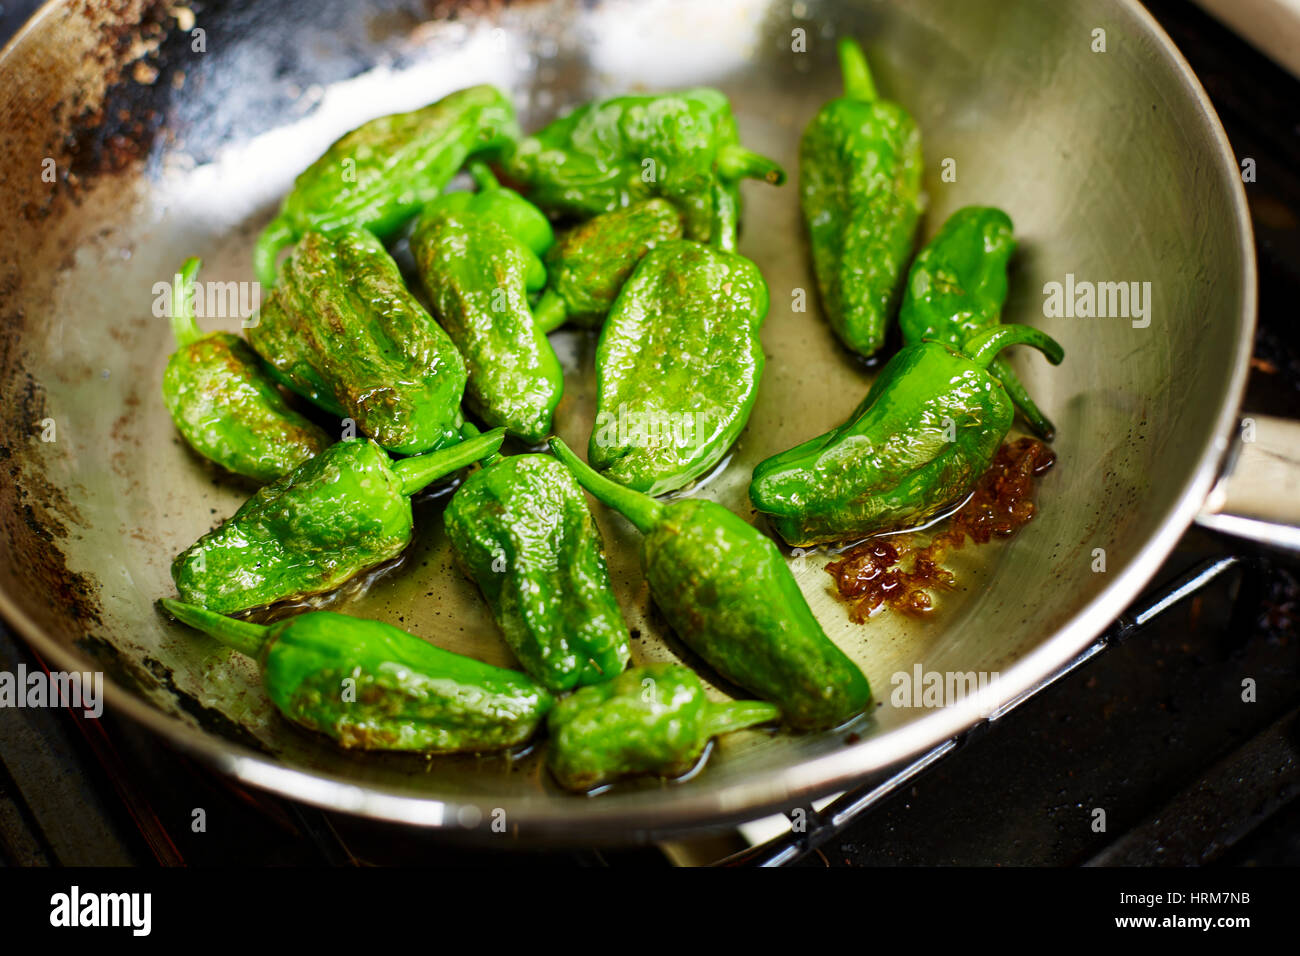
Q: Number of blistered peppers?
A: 15